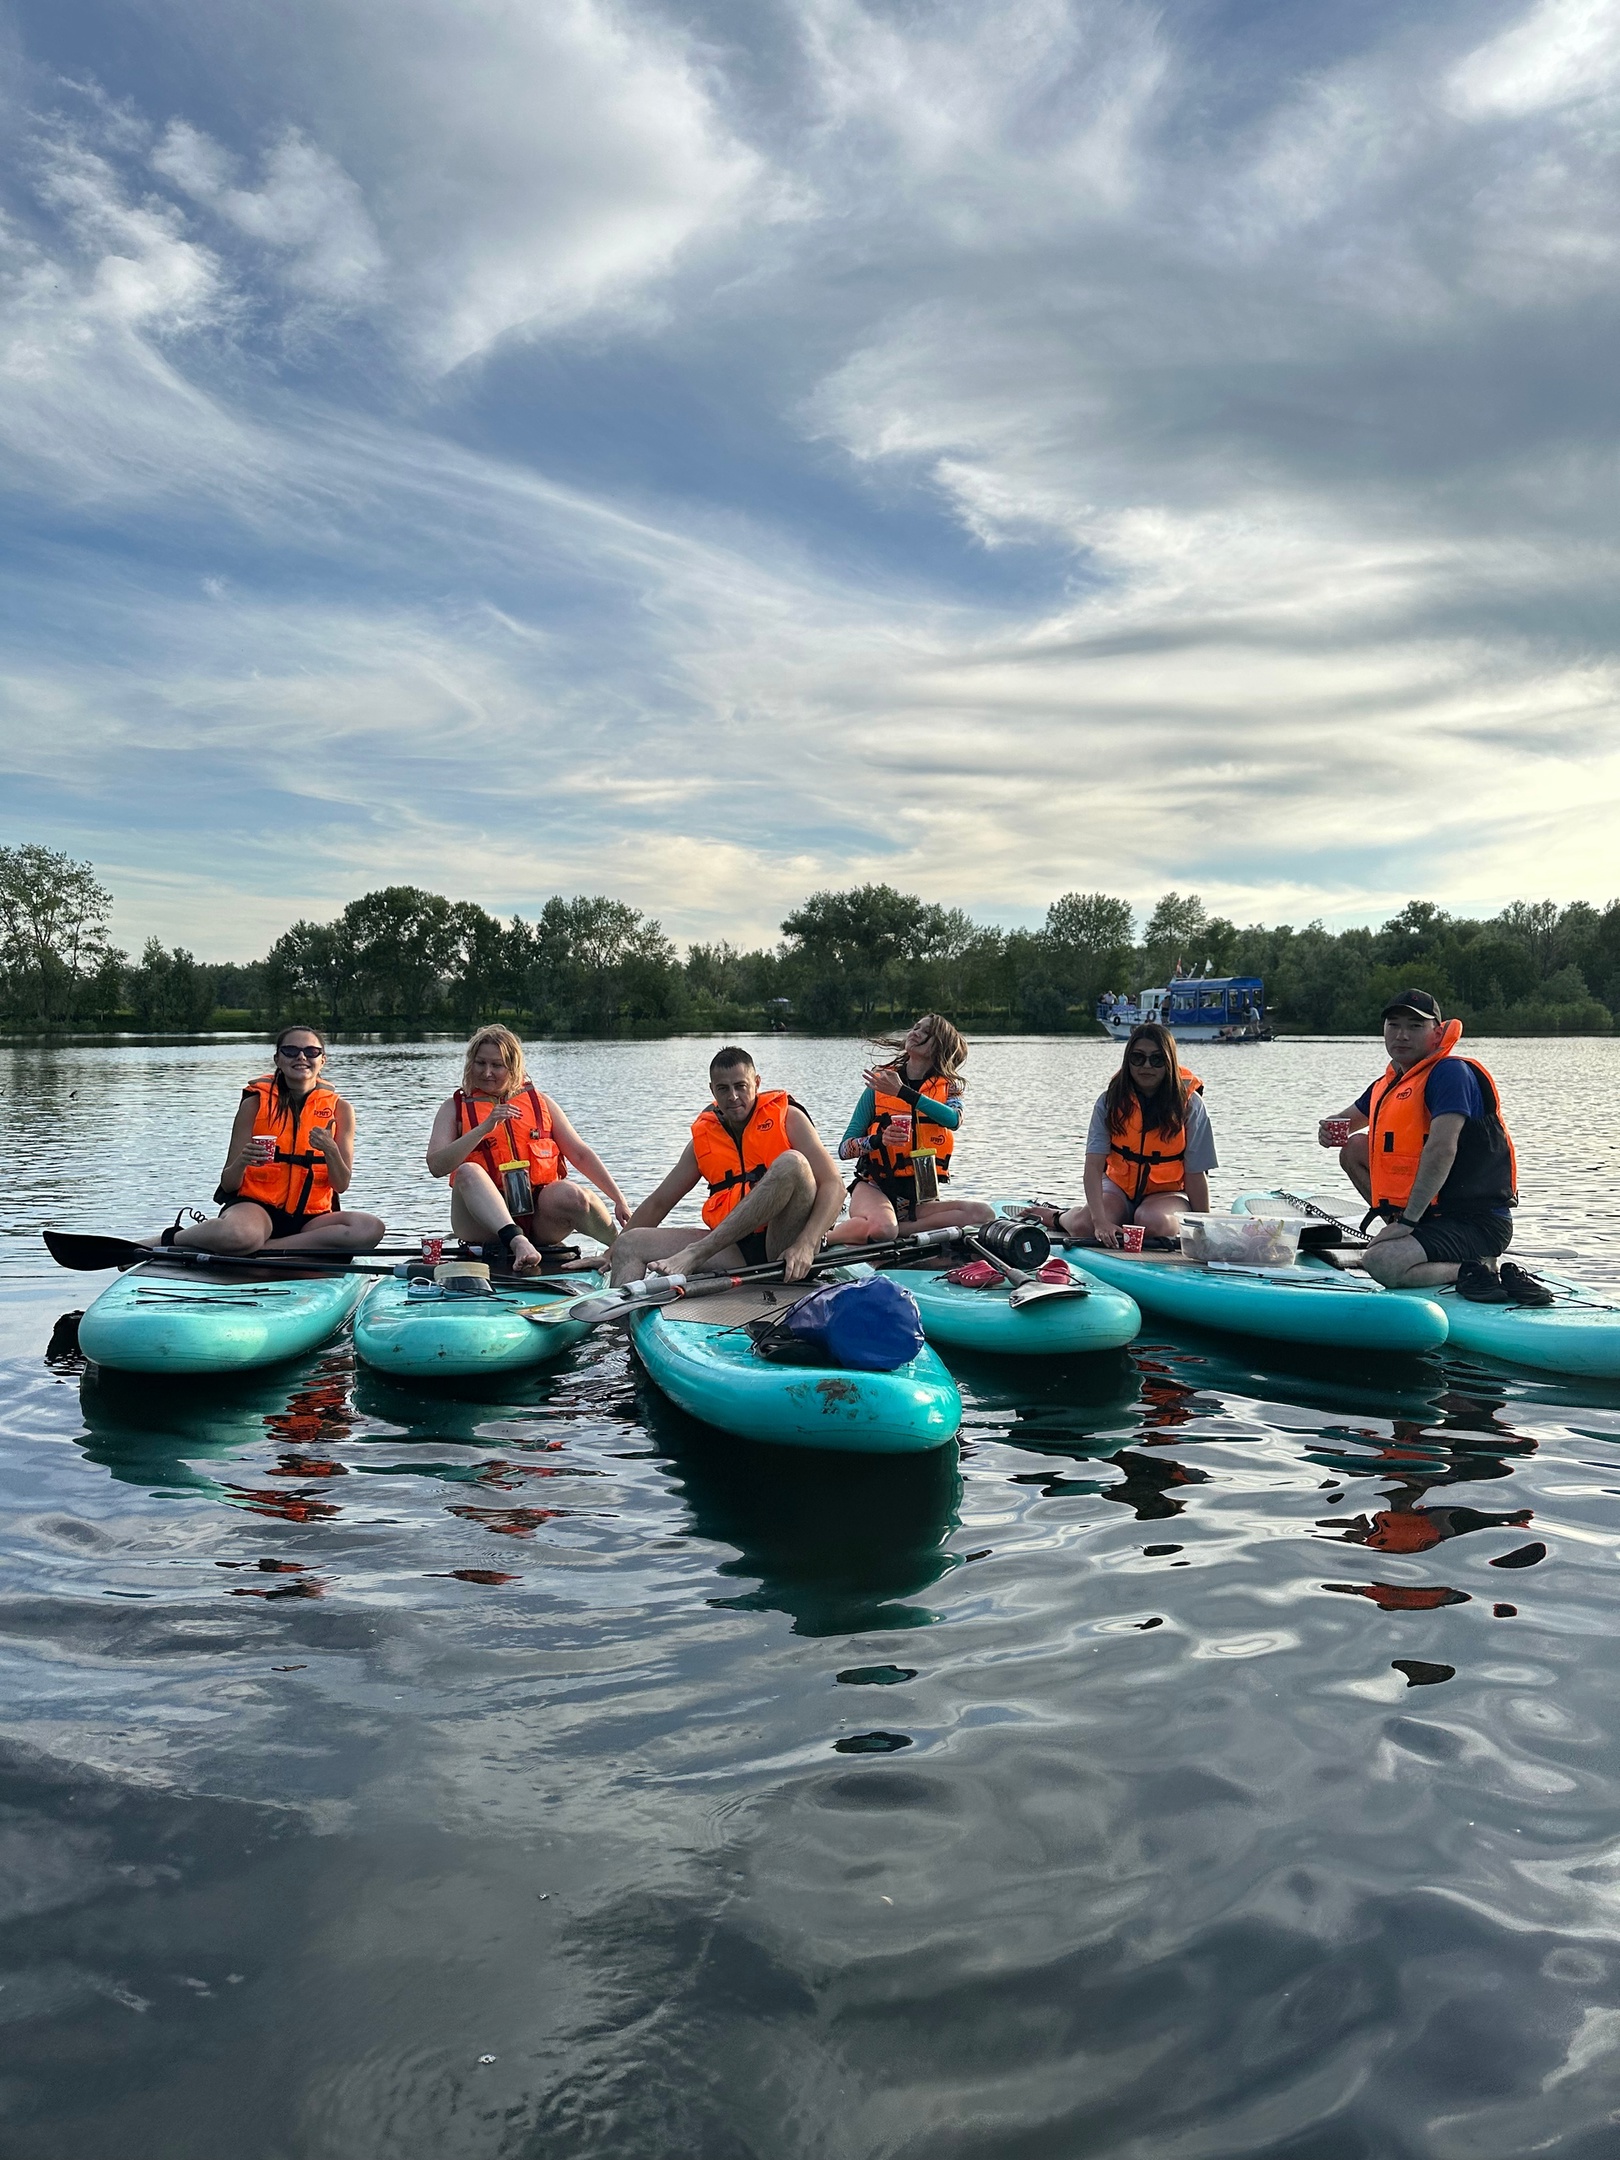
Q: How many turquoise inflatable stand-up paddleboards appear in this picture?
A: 6